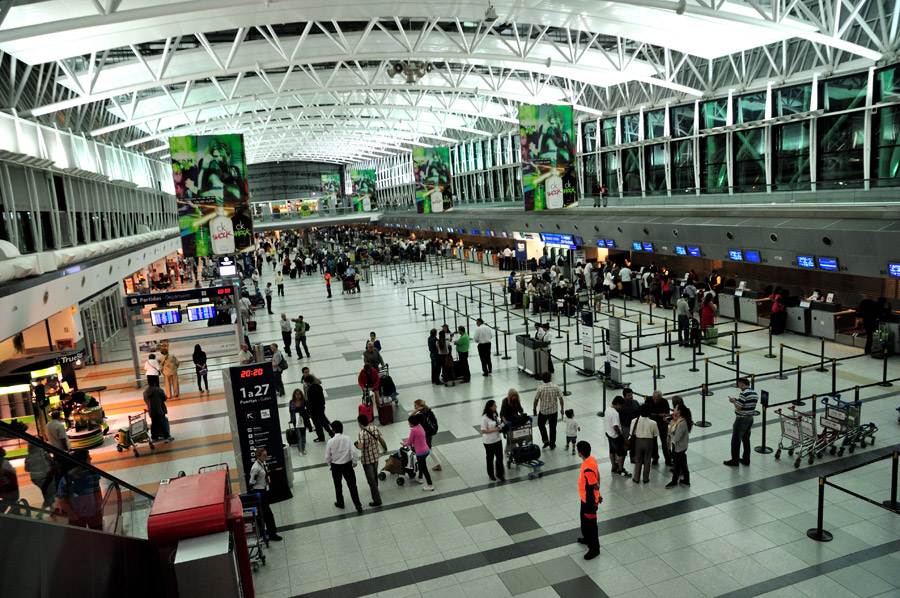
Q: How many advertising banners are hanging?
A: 5